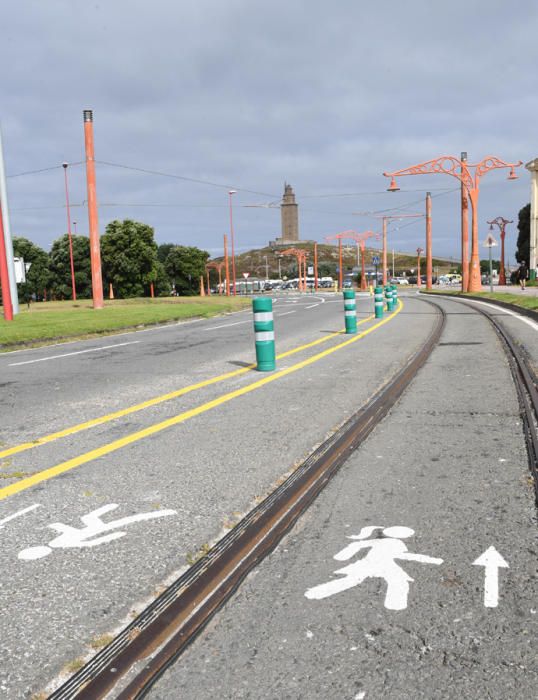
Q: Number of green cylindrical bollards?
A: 5